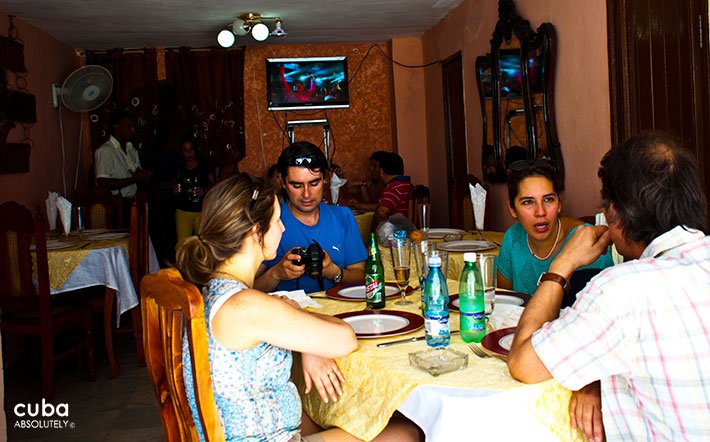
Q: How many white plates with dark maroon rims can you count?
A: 4